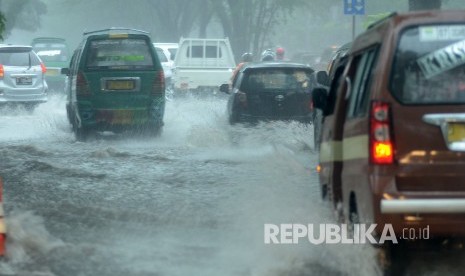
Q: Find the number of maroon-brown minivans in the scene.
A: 1